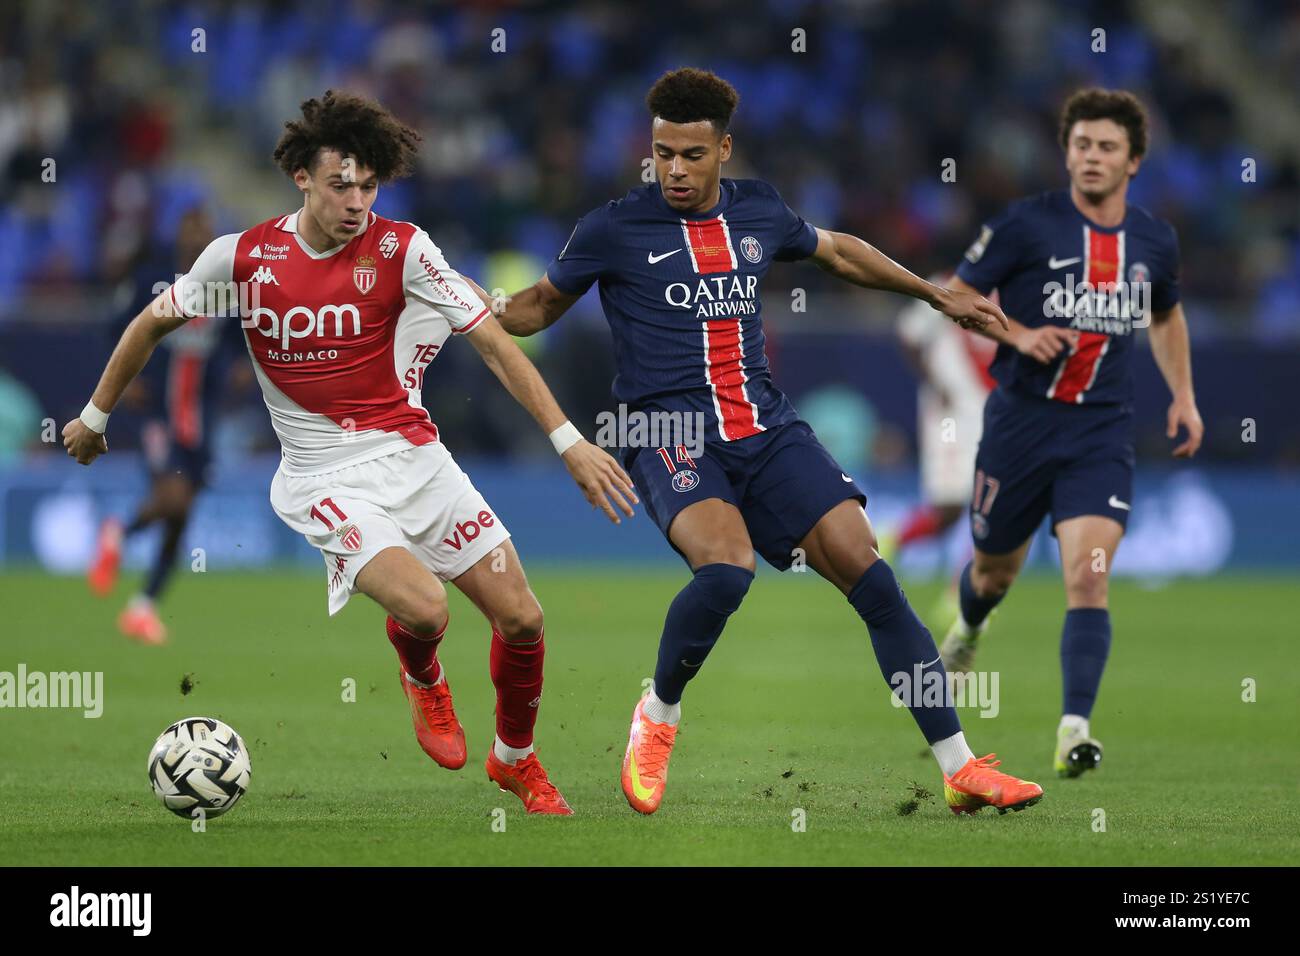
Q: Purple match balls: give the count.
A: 0